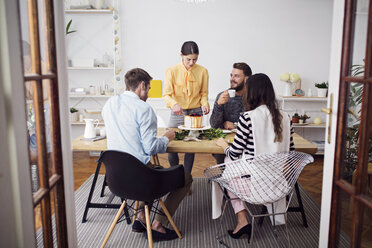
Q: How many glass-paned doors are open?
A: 2